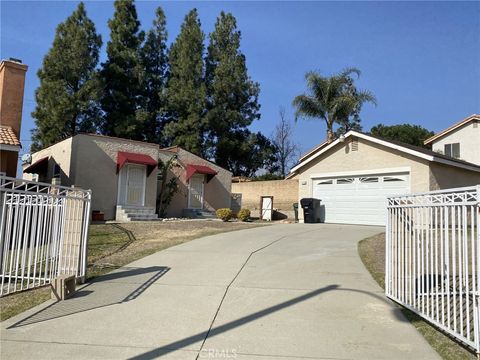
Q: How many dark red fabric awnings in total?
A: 3